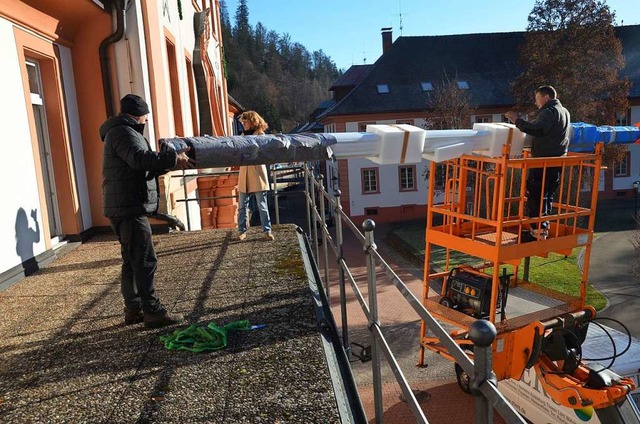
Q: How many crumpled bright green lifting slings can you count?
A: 1